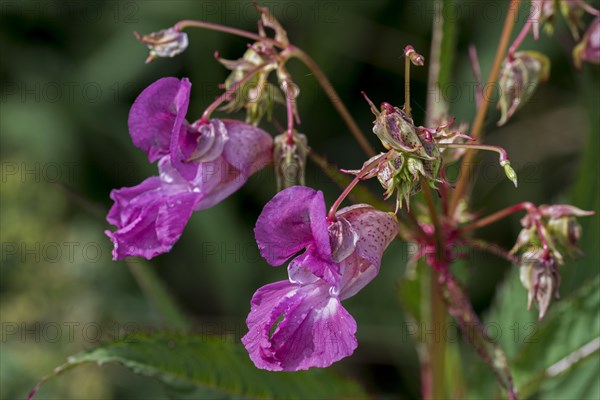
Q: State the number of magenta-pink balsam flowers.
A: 2